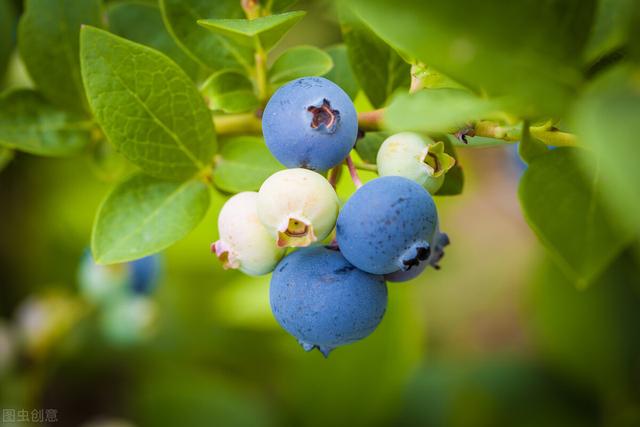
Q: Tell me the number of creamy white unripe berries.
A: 3